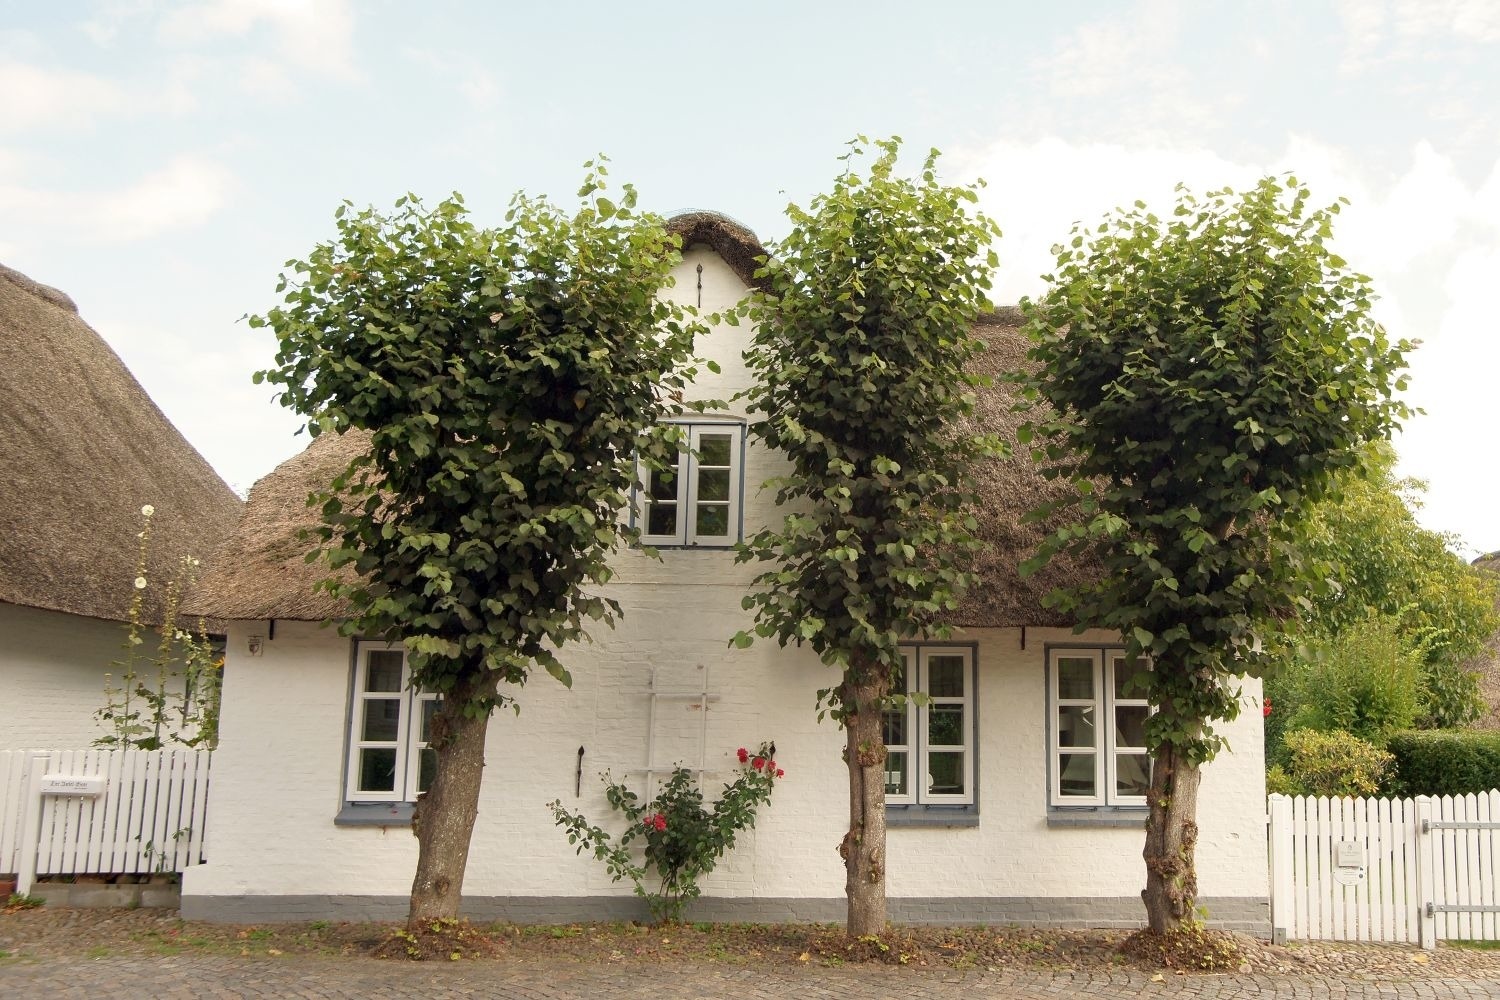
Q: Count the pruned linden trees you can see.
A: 3